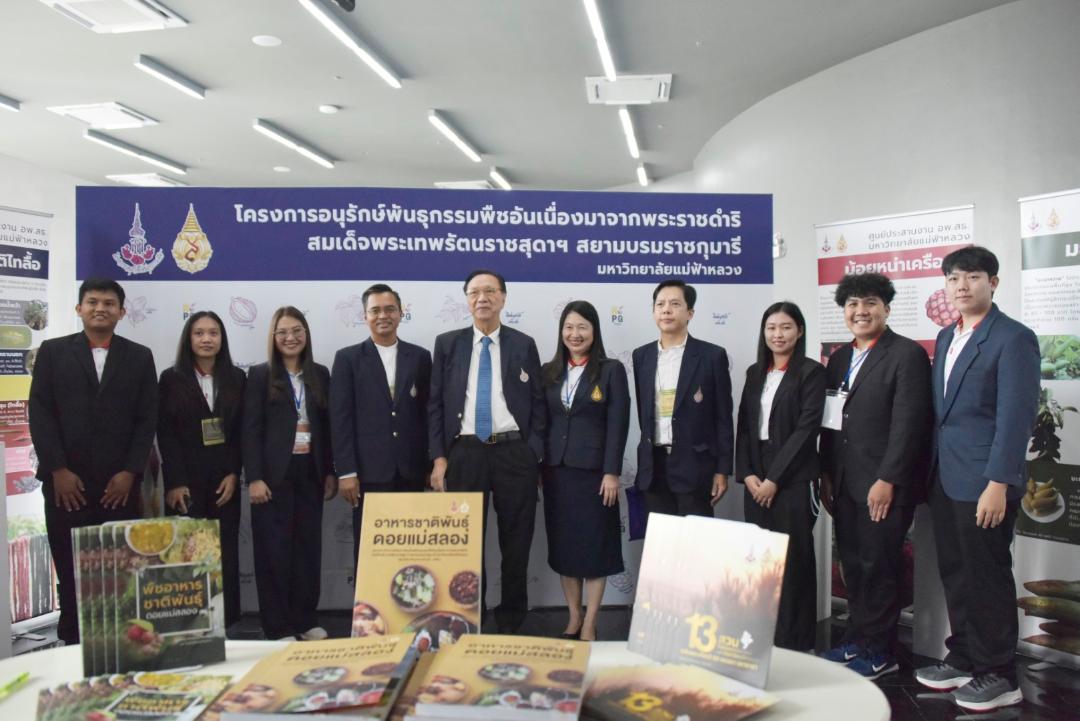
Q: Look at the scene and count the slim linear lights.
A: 10